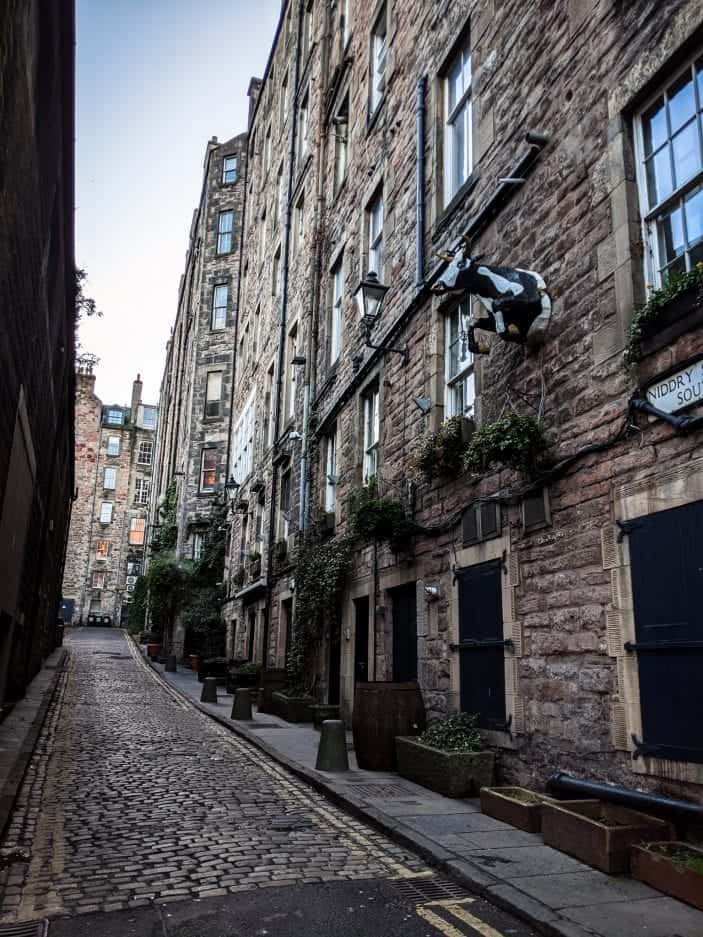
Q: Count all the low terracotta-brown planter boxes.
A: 3